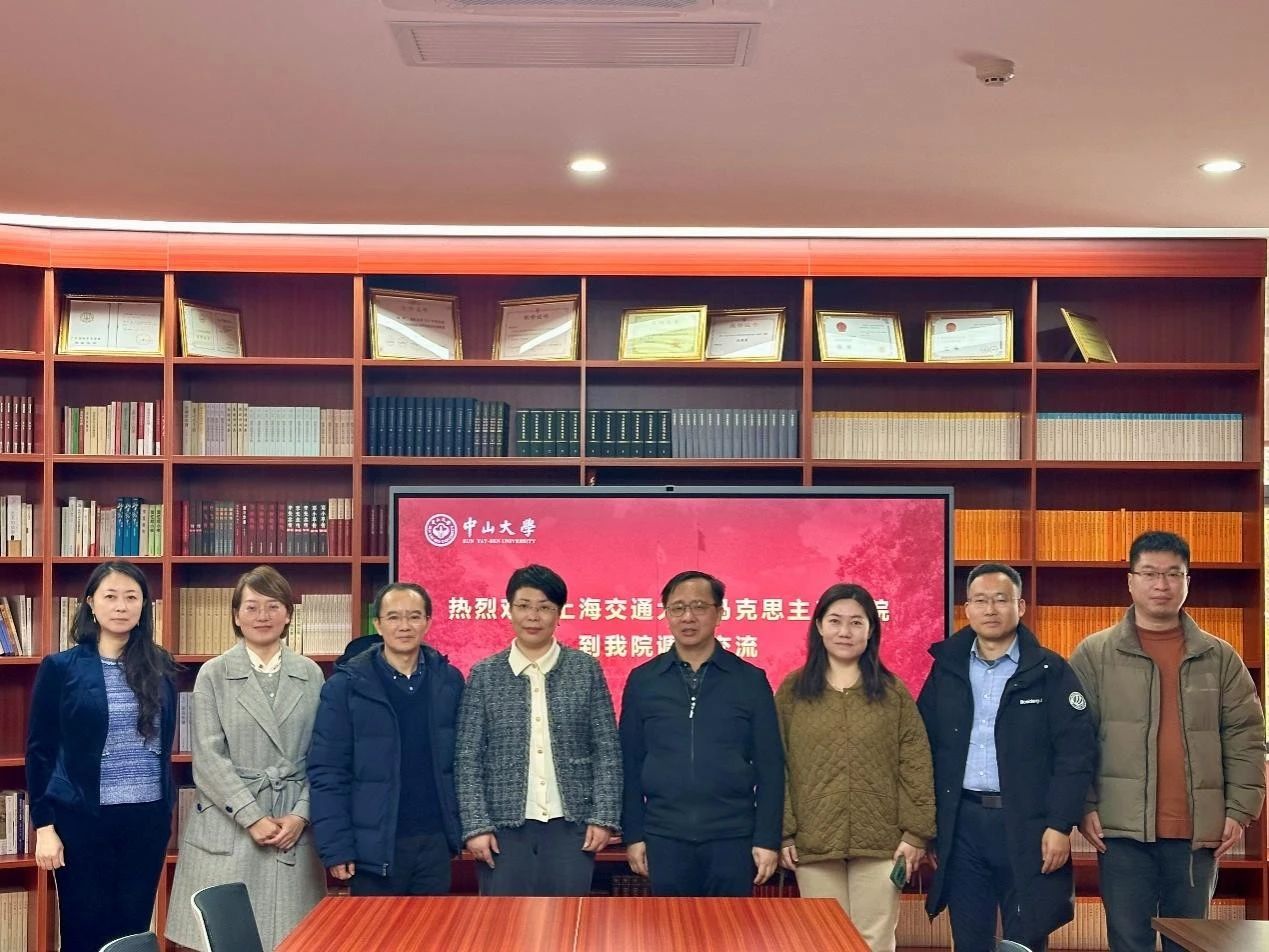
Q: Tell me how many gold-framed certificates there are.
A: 9